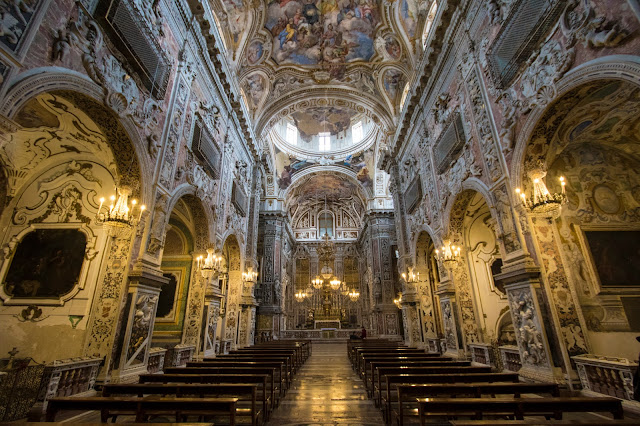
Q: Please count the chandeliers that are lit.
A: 11